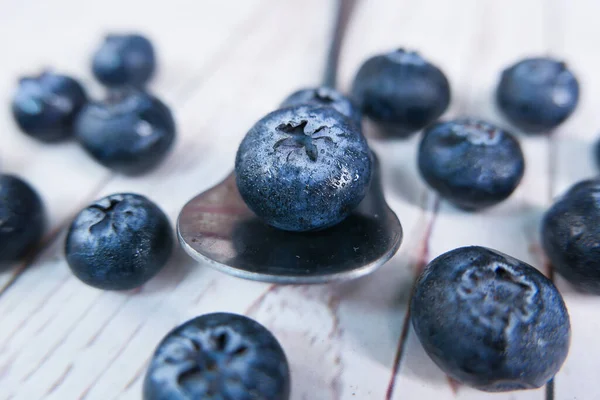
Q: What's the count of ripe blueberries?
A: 14